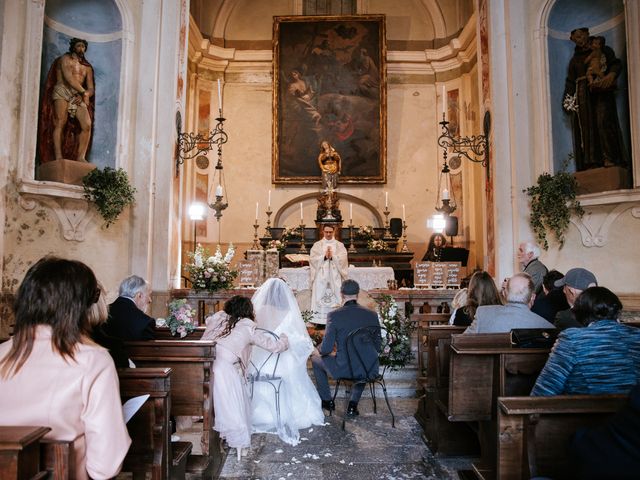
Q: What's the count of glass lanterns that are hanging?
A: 2